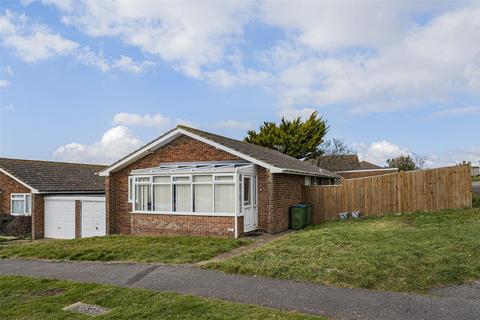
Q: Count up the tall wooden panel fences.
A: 1